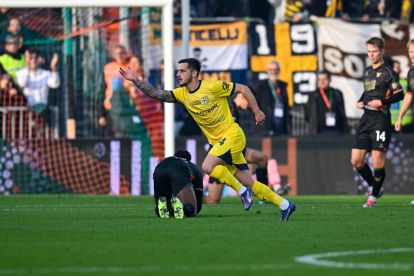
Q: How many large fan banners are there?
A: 3